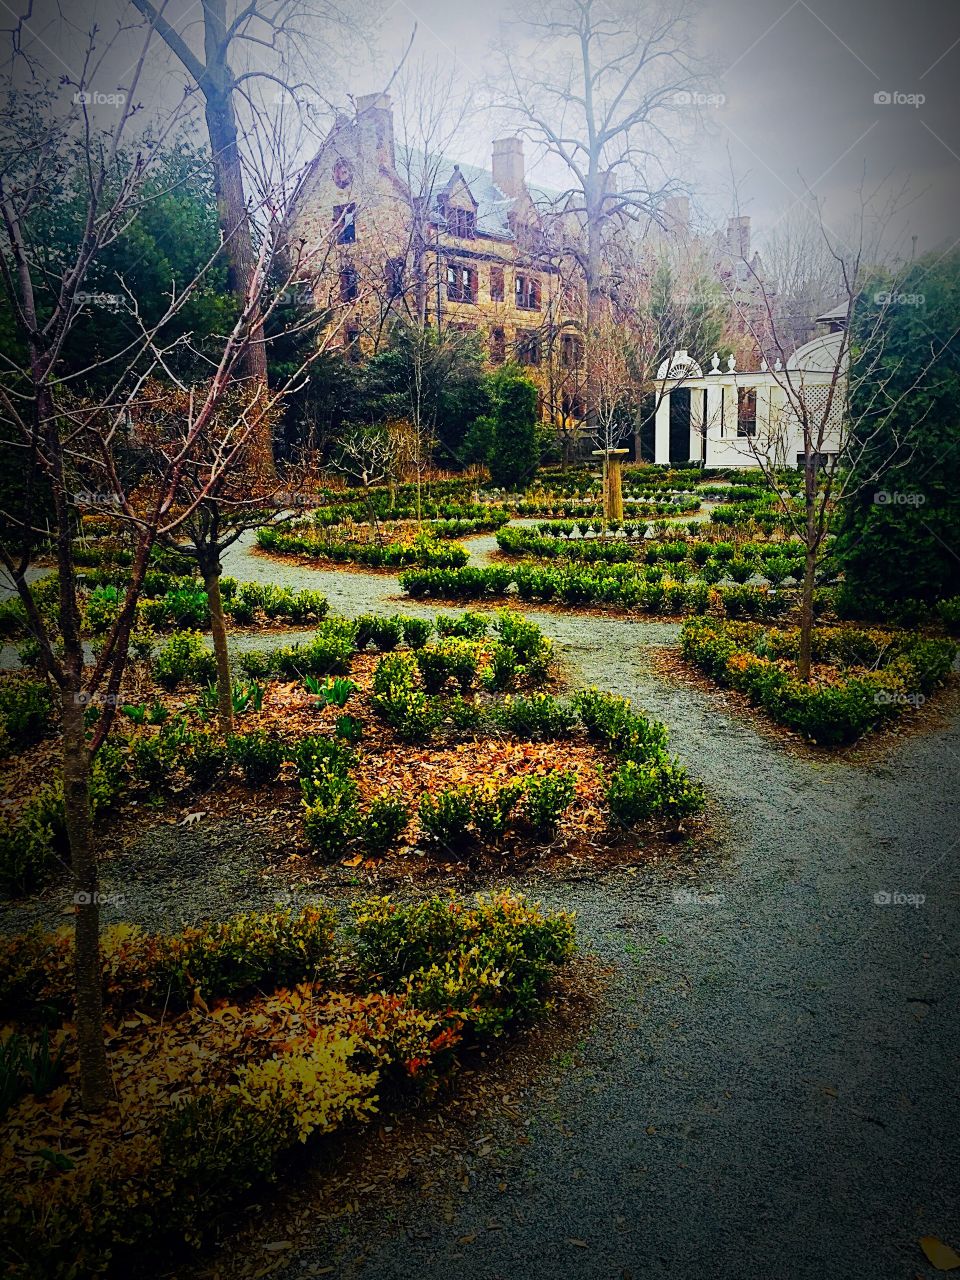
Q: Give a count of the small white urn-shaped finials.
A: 4